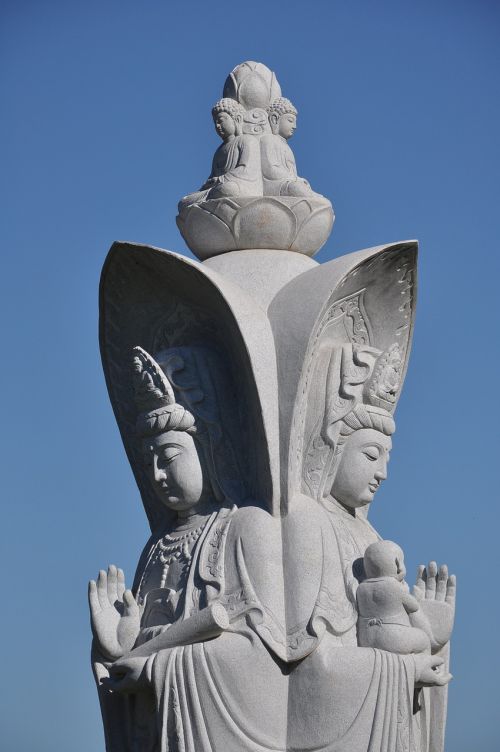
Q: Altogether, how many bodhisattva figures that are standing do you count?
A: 2